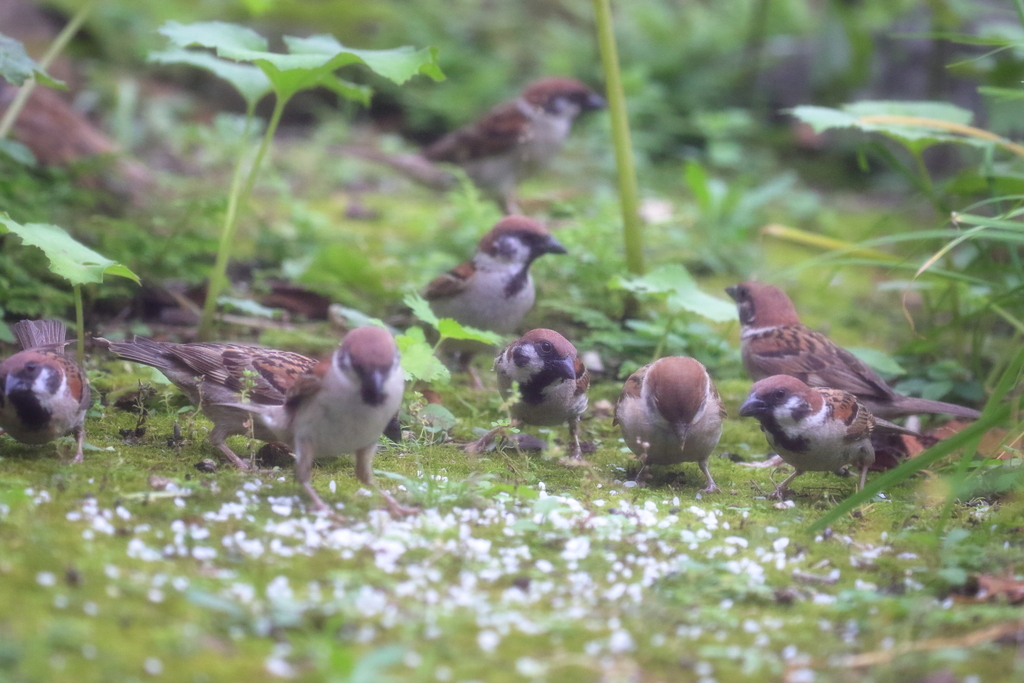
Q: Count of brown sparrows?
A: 9